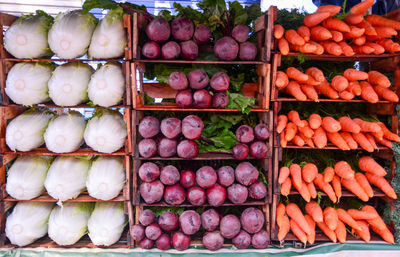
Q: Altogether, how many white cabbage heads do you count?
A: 15